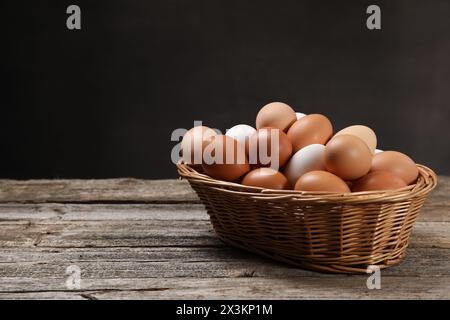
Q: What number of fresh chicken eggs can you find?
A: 15